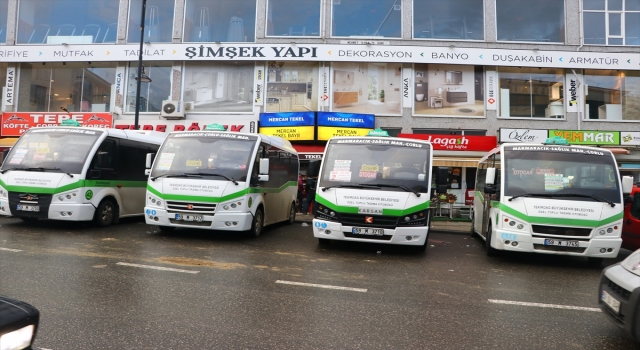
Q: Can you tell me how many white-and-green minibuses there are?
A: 4